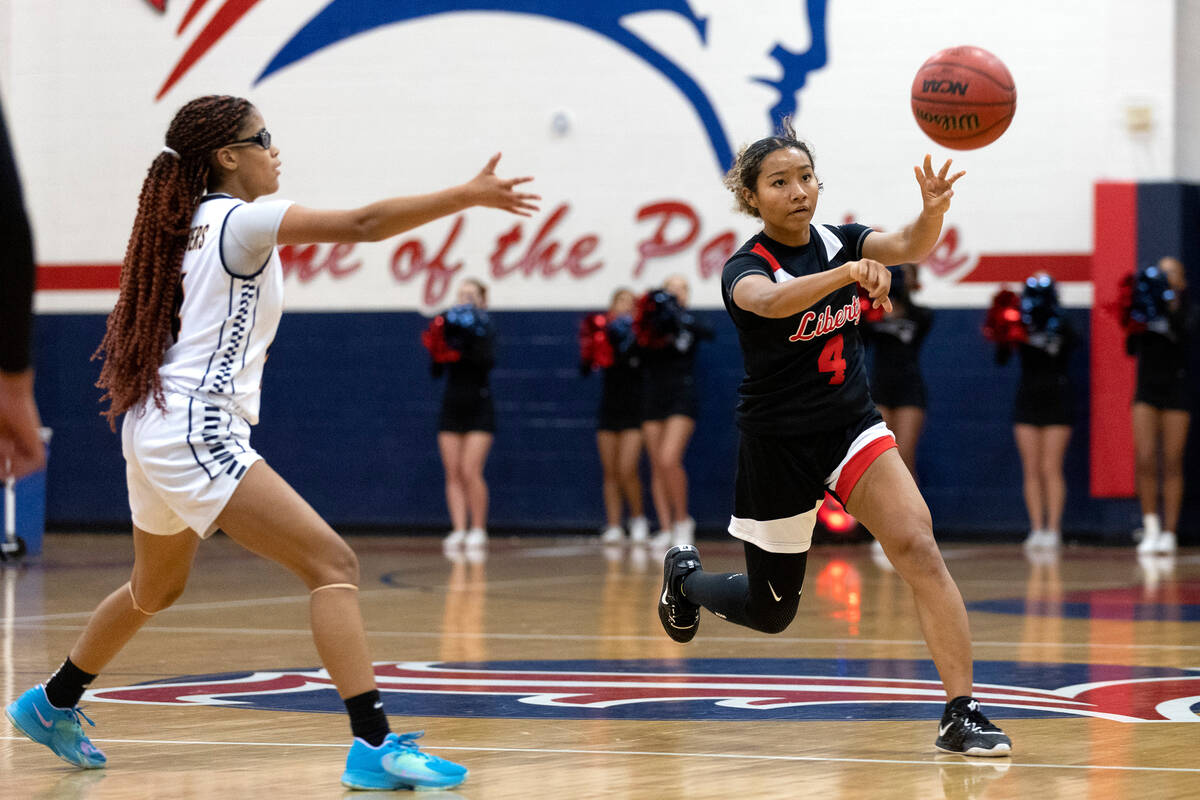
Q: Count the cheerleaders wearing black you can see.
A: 6